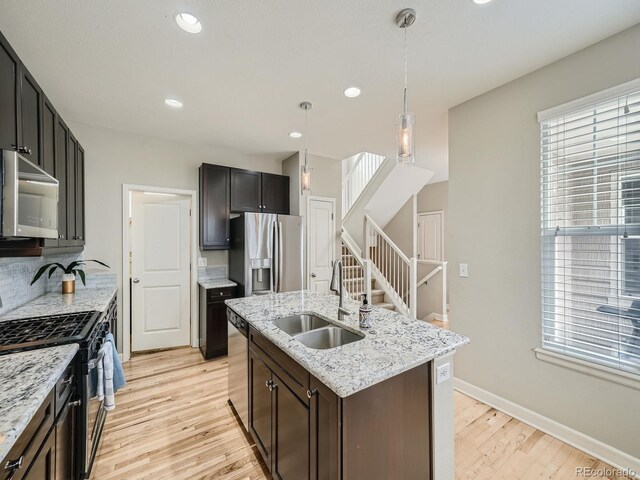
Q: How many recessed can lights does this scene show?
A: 5